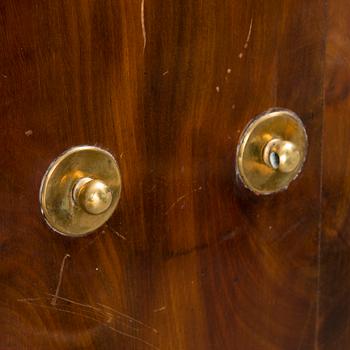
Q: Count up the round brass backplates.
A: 2